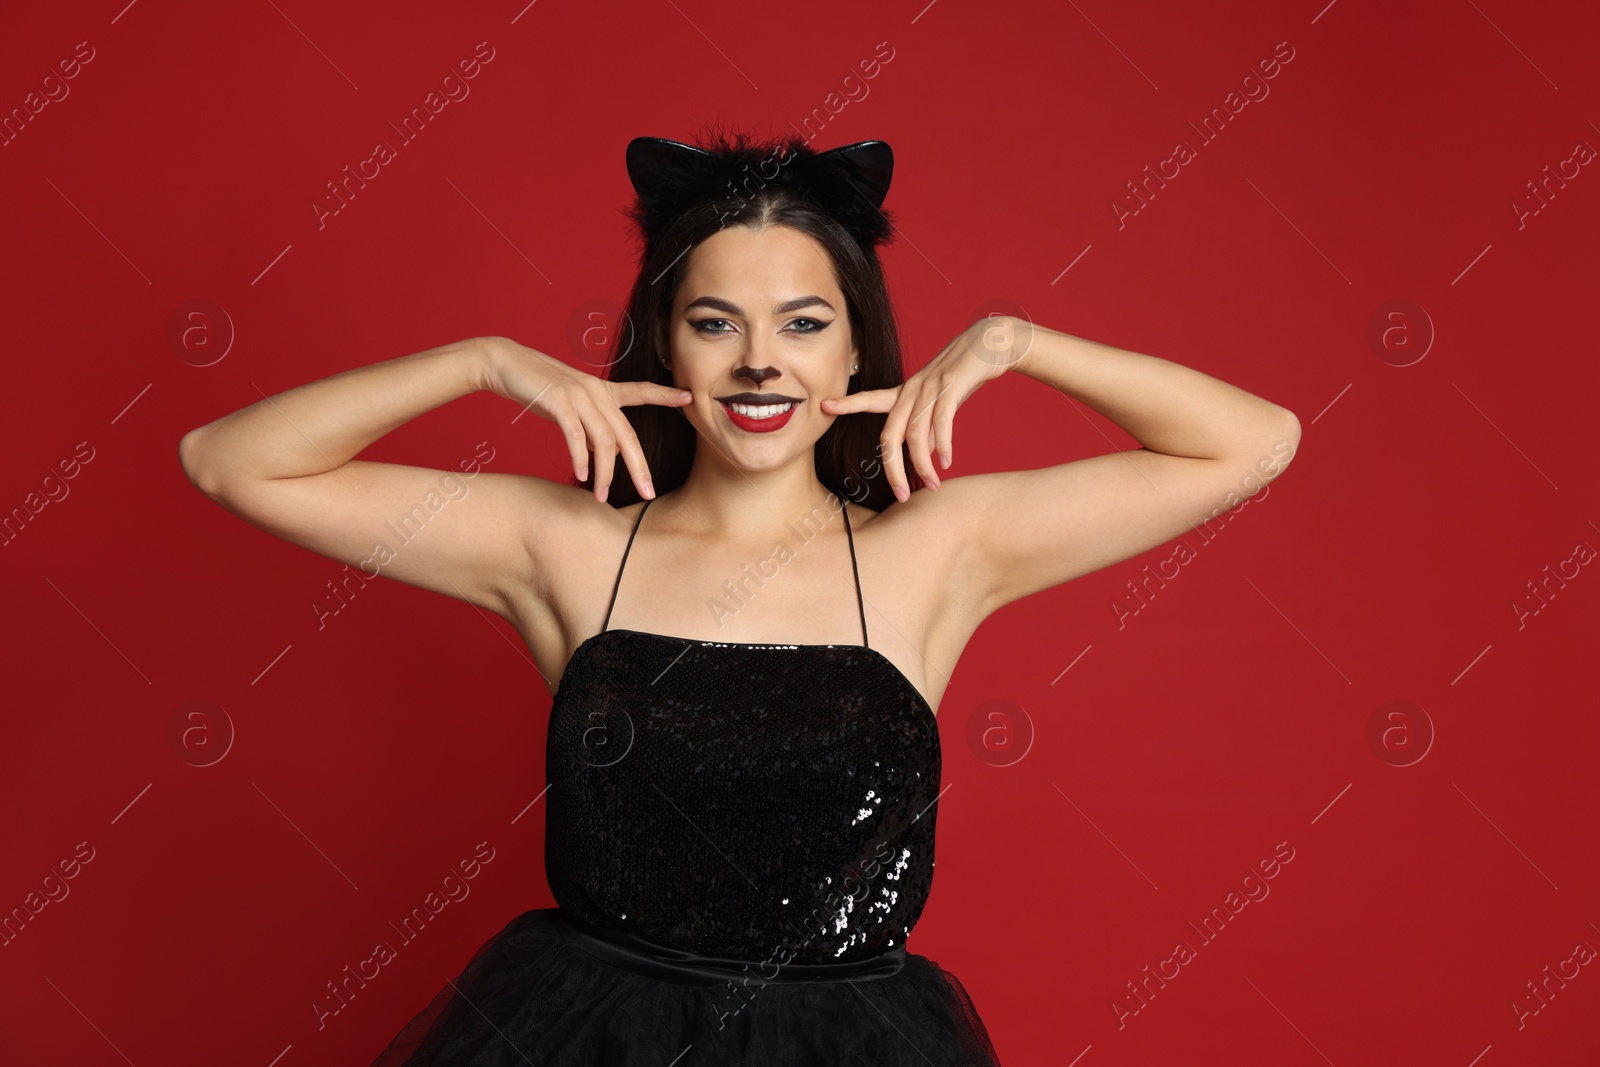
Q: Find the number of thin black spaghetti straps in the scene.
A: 2